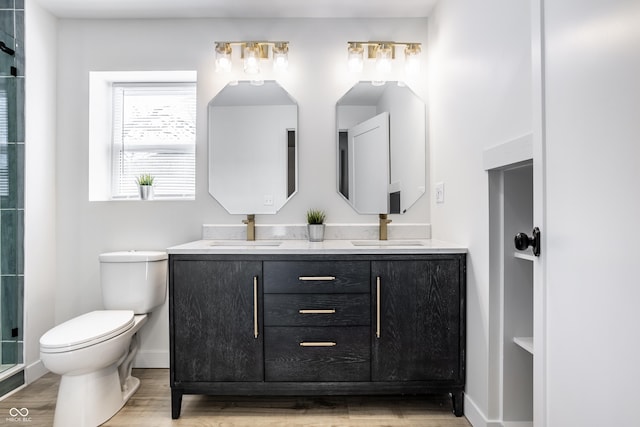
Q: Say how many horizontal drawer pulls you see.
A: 3